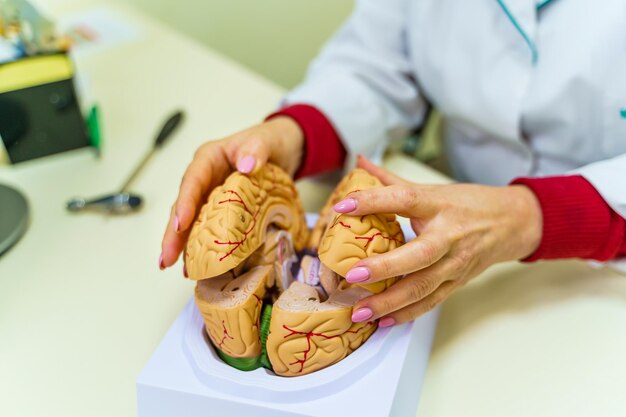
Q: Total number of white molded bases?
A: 1